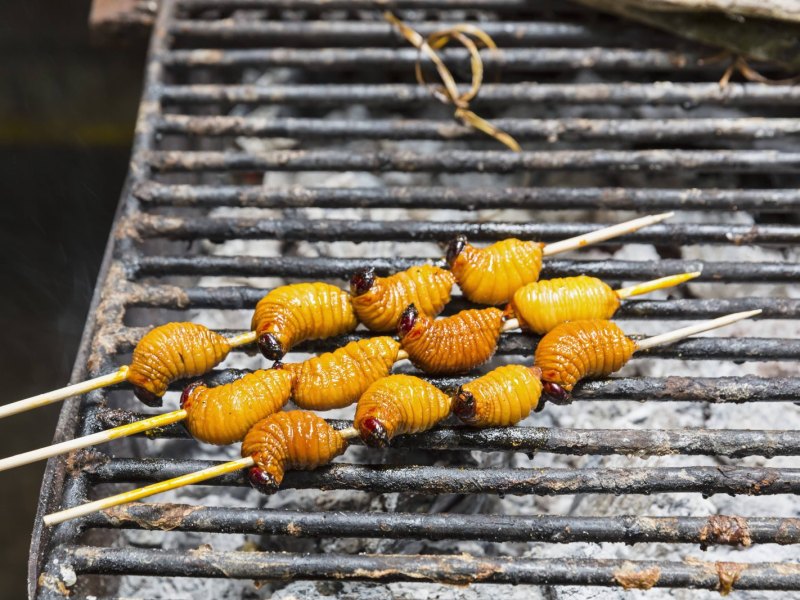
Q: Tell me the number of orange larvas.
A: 12